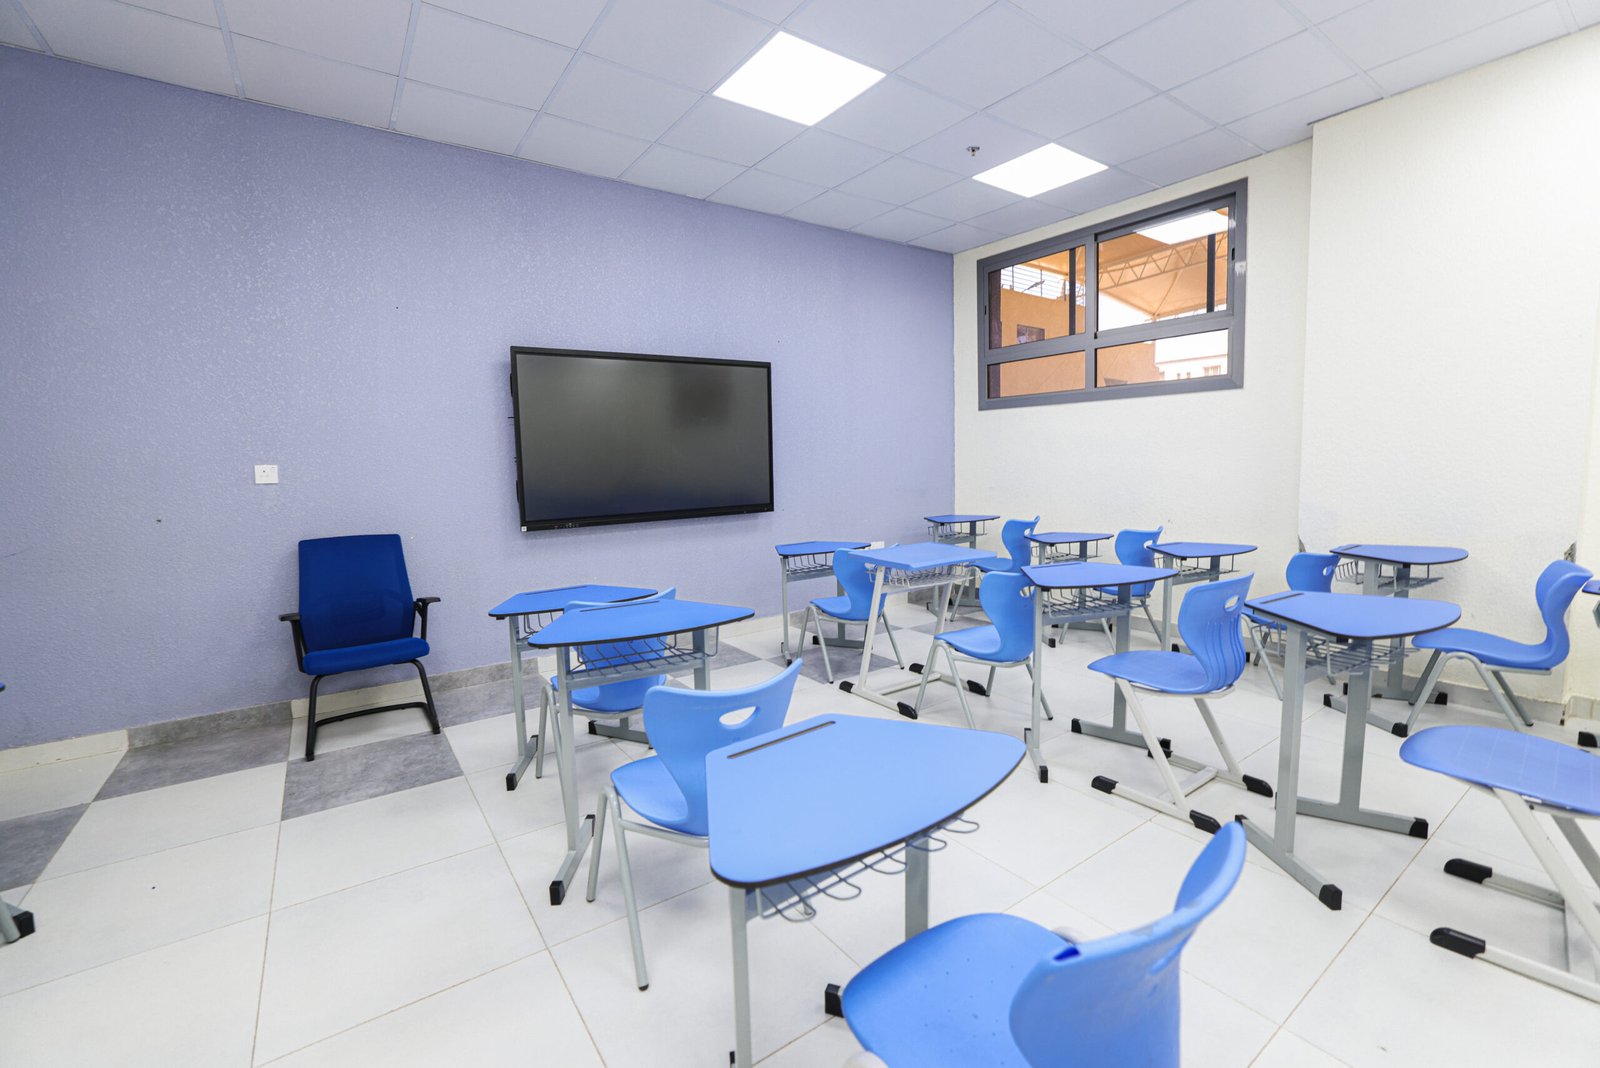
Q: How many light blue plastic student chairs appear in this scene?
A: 11